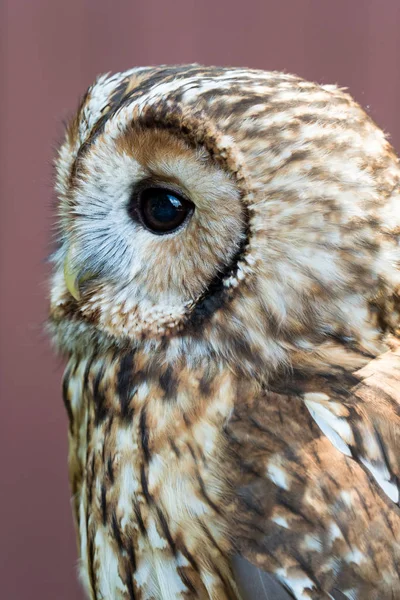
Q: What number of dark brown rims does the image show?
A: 1